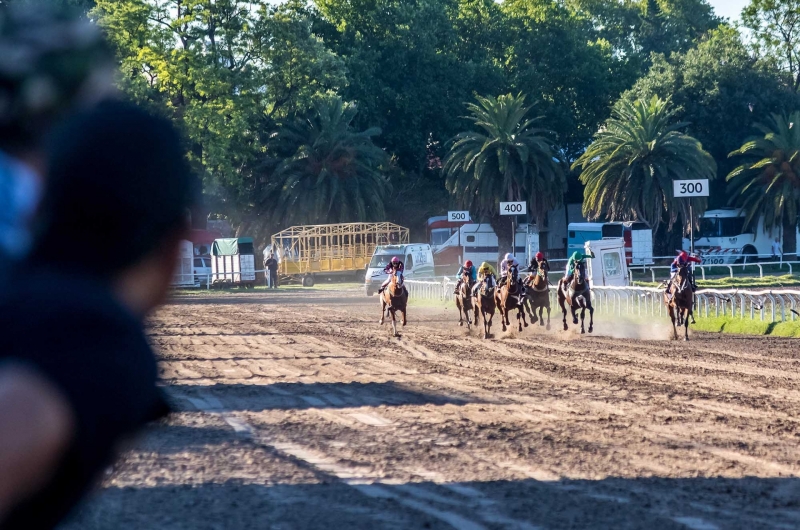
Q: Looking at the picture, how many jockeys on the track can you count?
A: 7